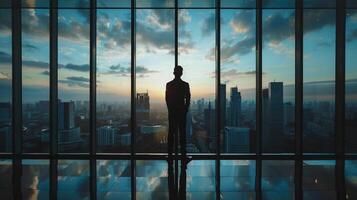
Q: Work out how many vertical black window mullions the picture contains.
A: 9